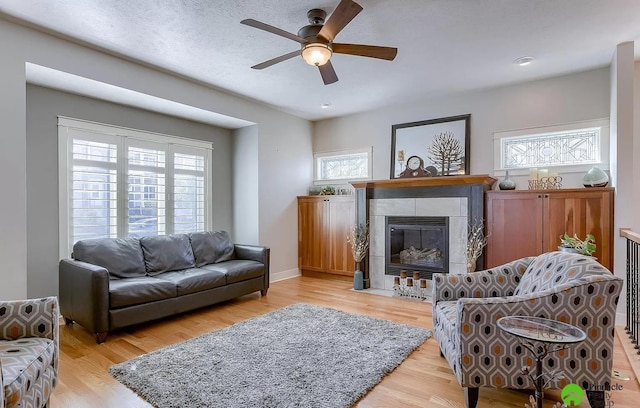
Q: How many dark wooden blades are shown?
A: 5